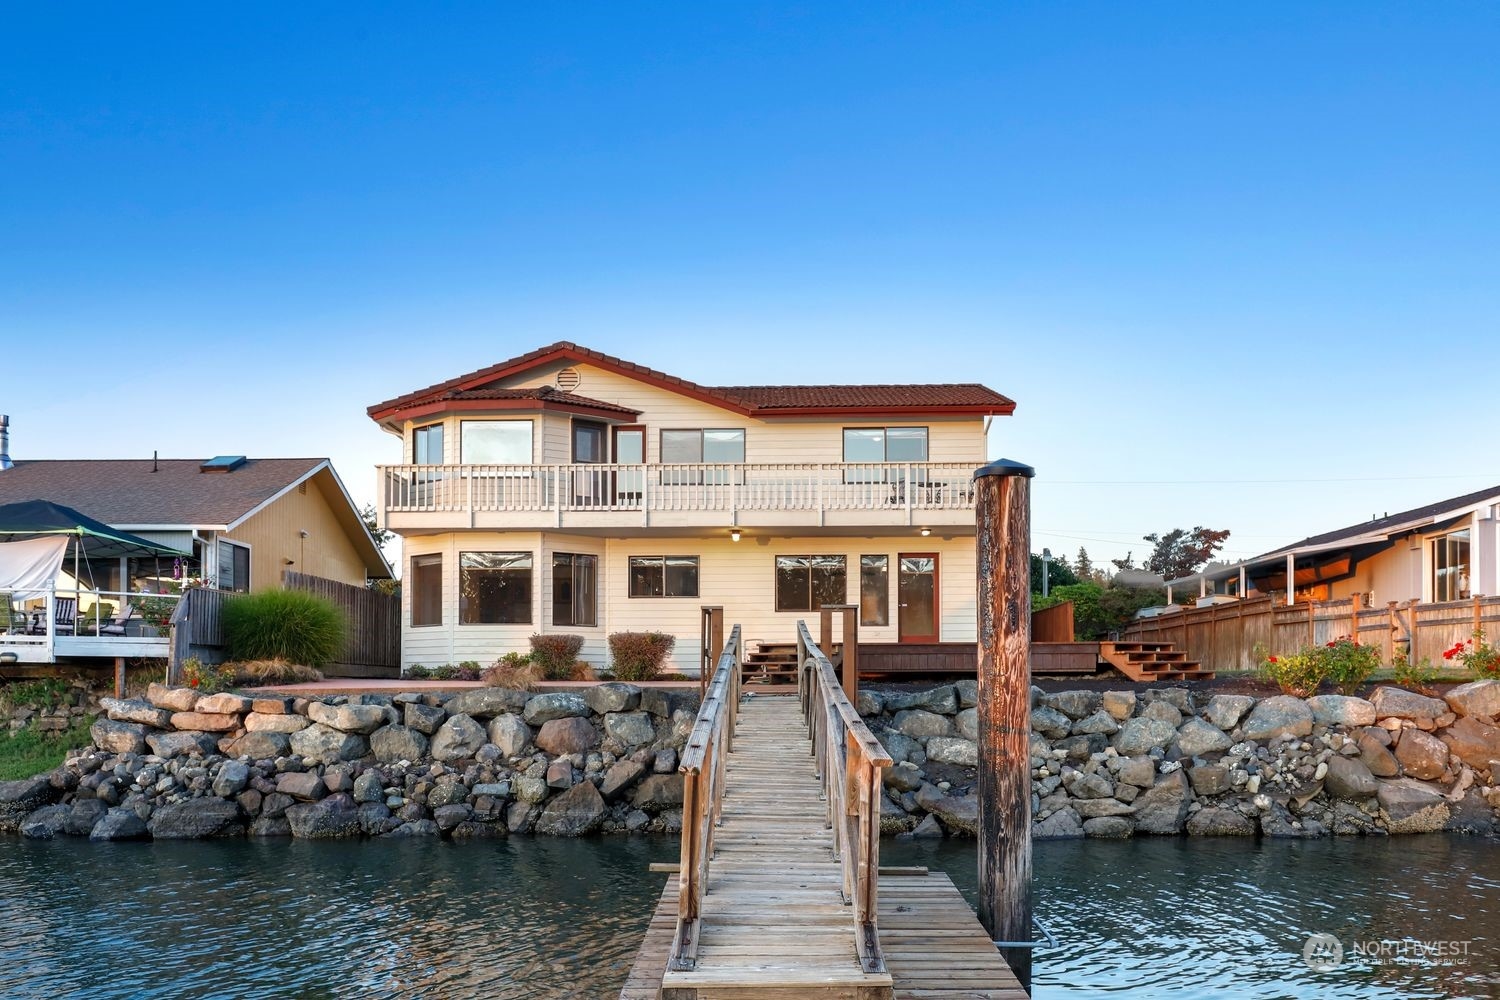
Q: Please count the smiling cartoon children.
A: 0